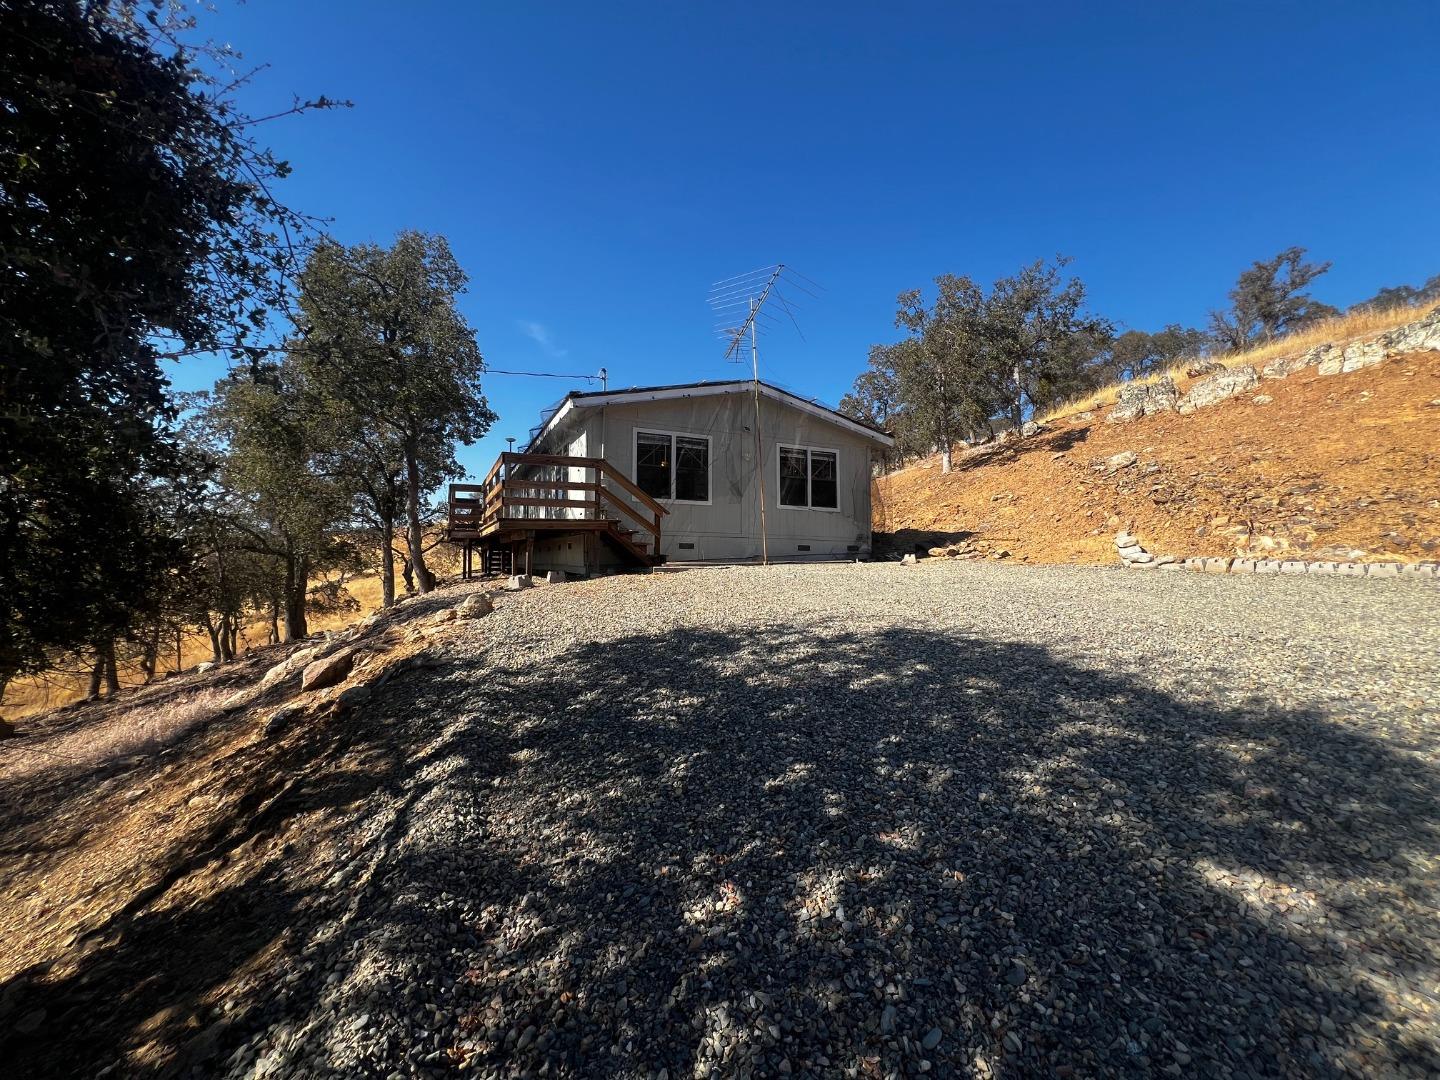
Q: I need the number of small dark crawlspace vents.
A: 3